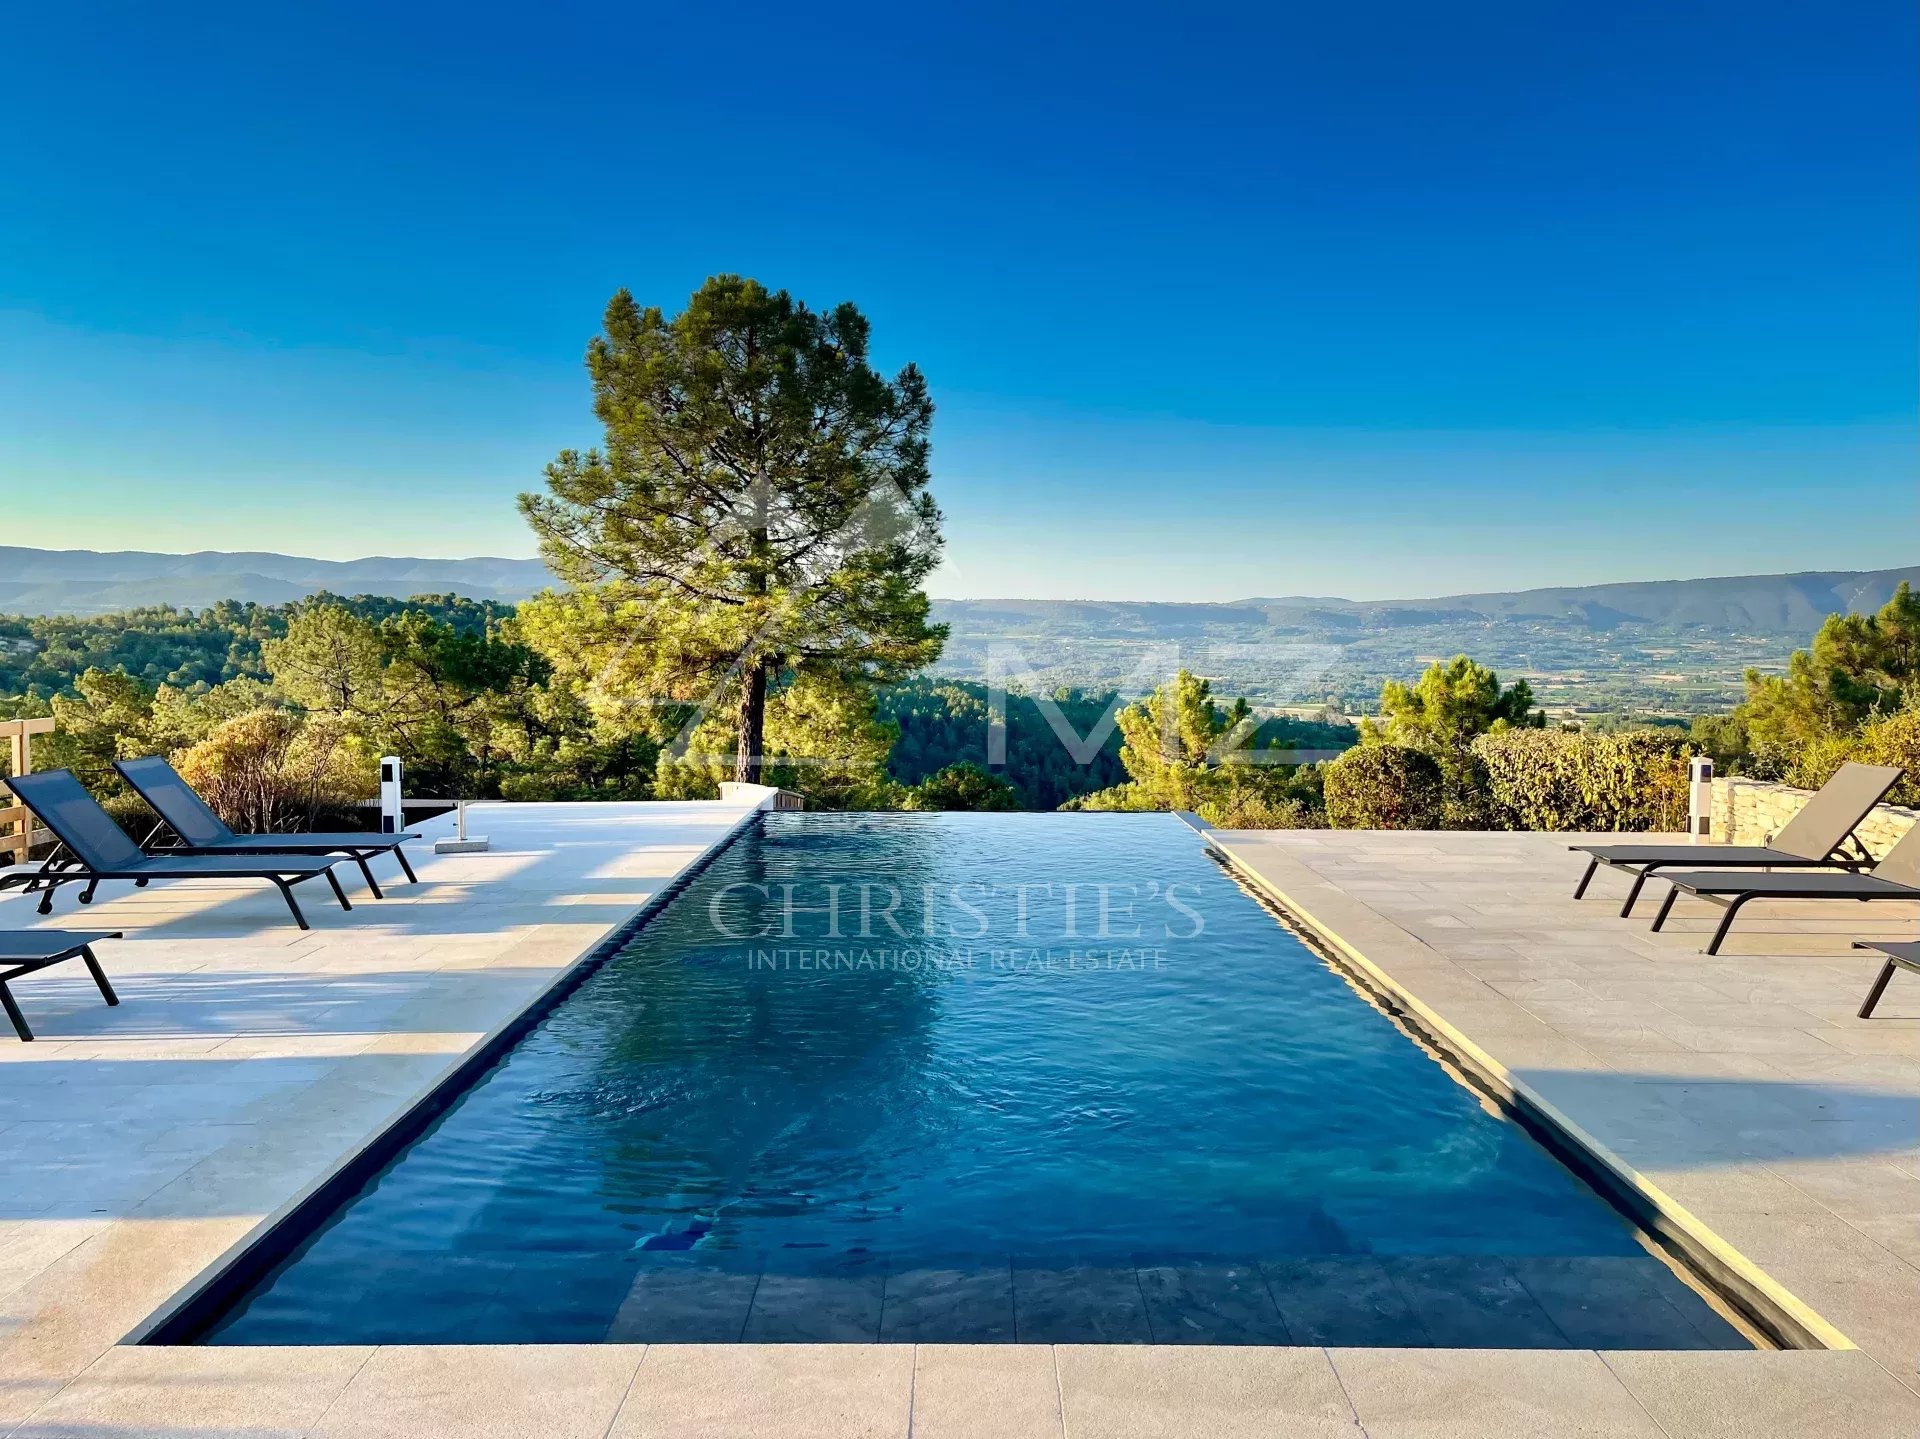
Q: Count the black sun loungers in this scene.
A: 6